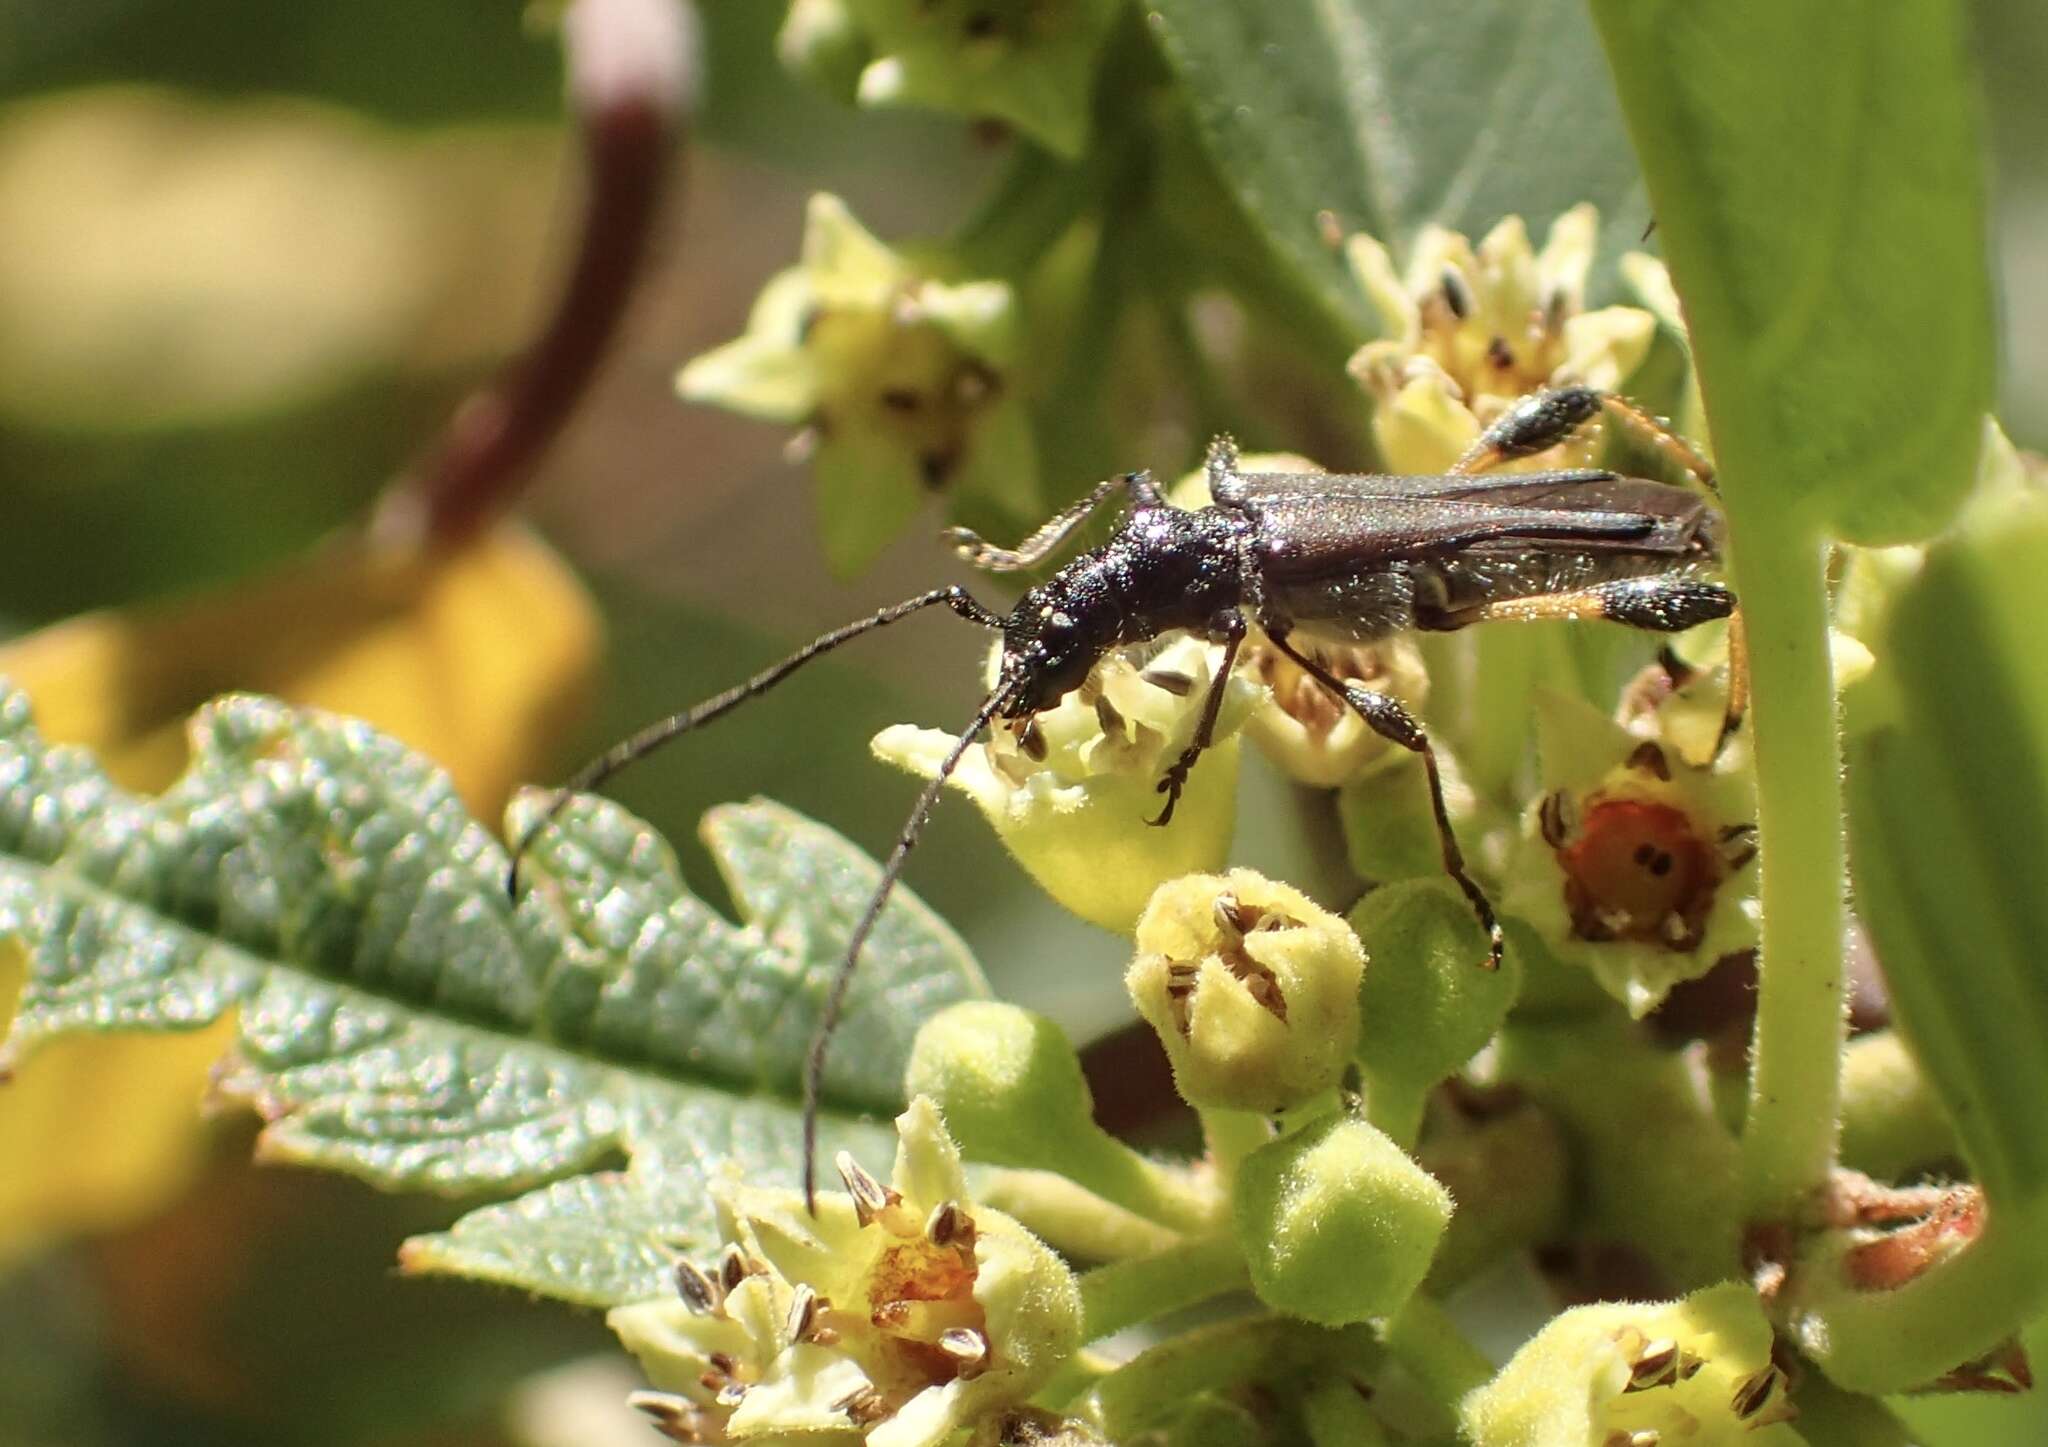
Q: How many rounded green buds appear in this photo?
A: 3